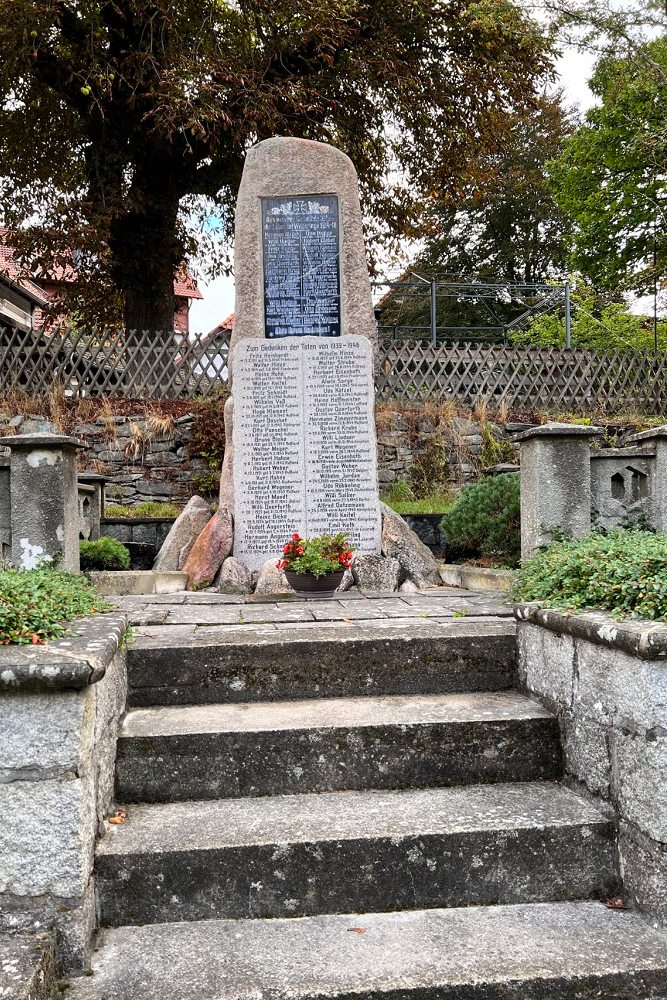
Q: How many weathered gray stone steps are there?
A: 4